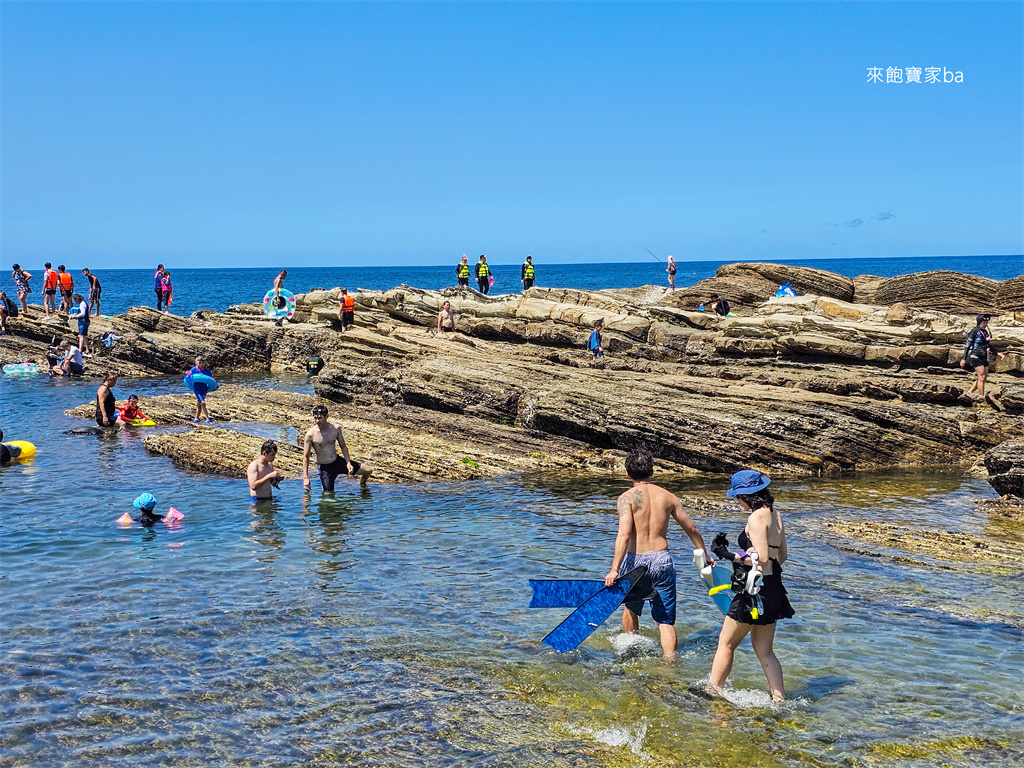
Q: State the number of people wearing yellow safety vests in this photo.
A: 3